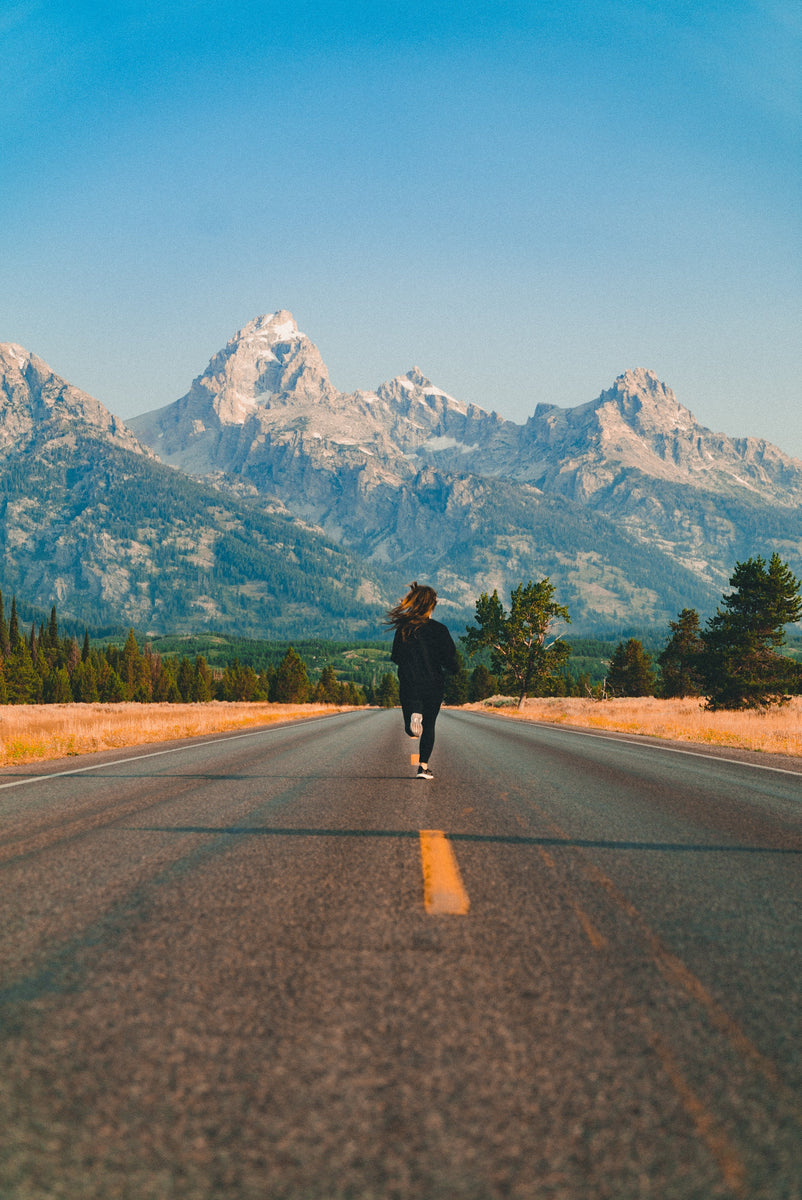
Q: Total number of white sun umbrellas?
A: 0